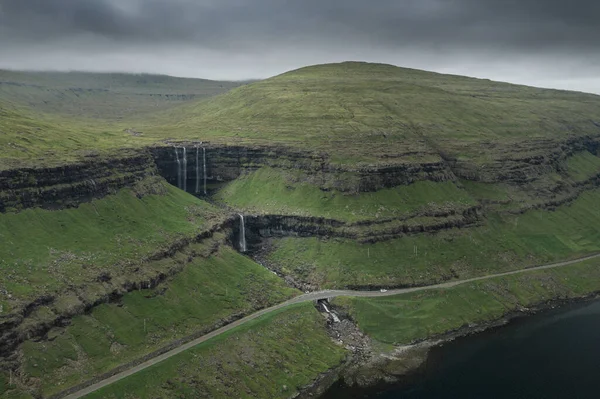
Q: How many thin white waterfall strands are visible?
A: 5